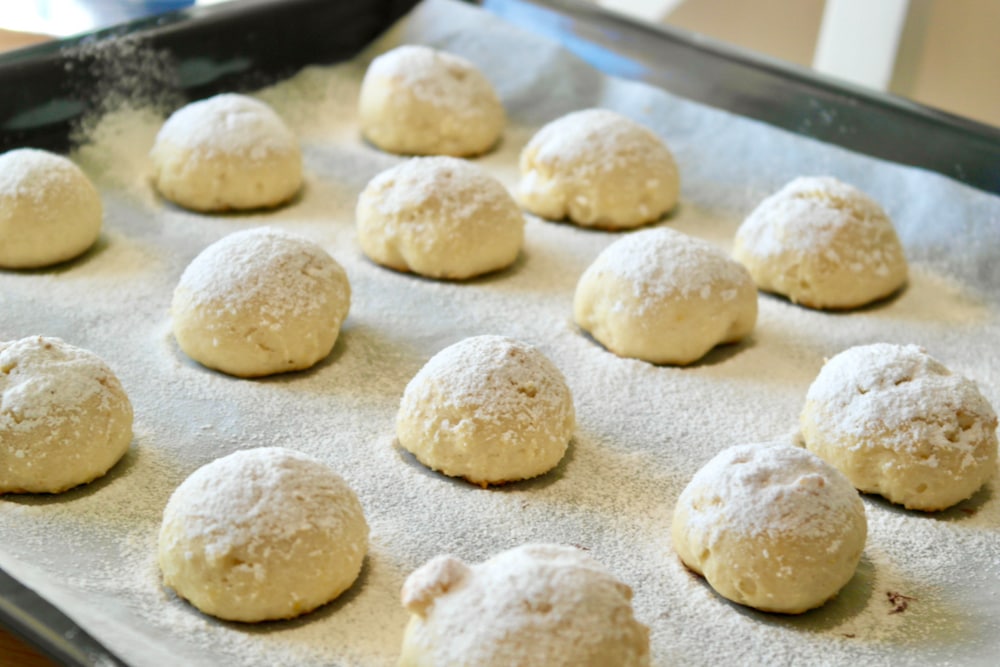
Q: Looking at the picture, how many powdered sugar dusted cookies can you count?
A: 14